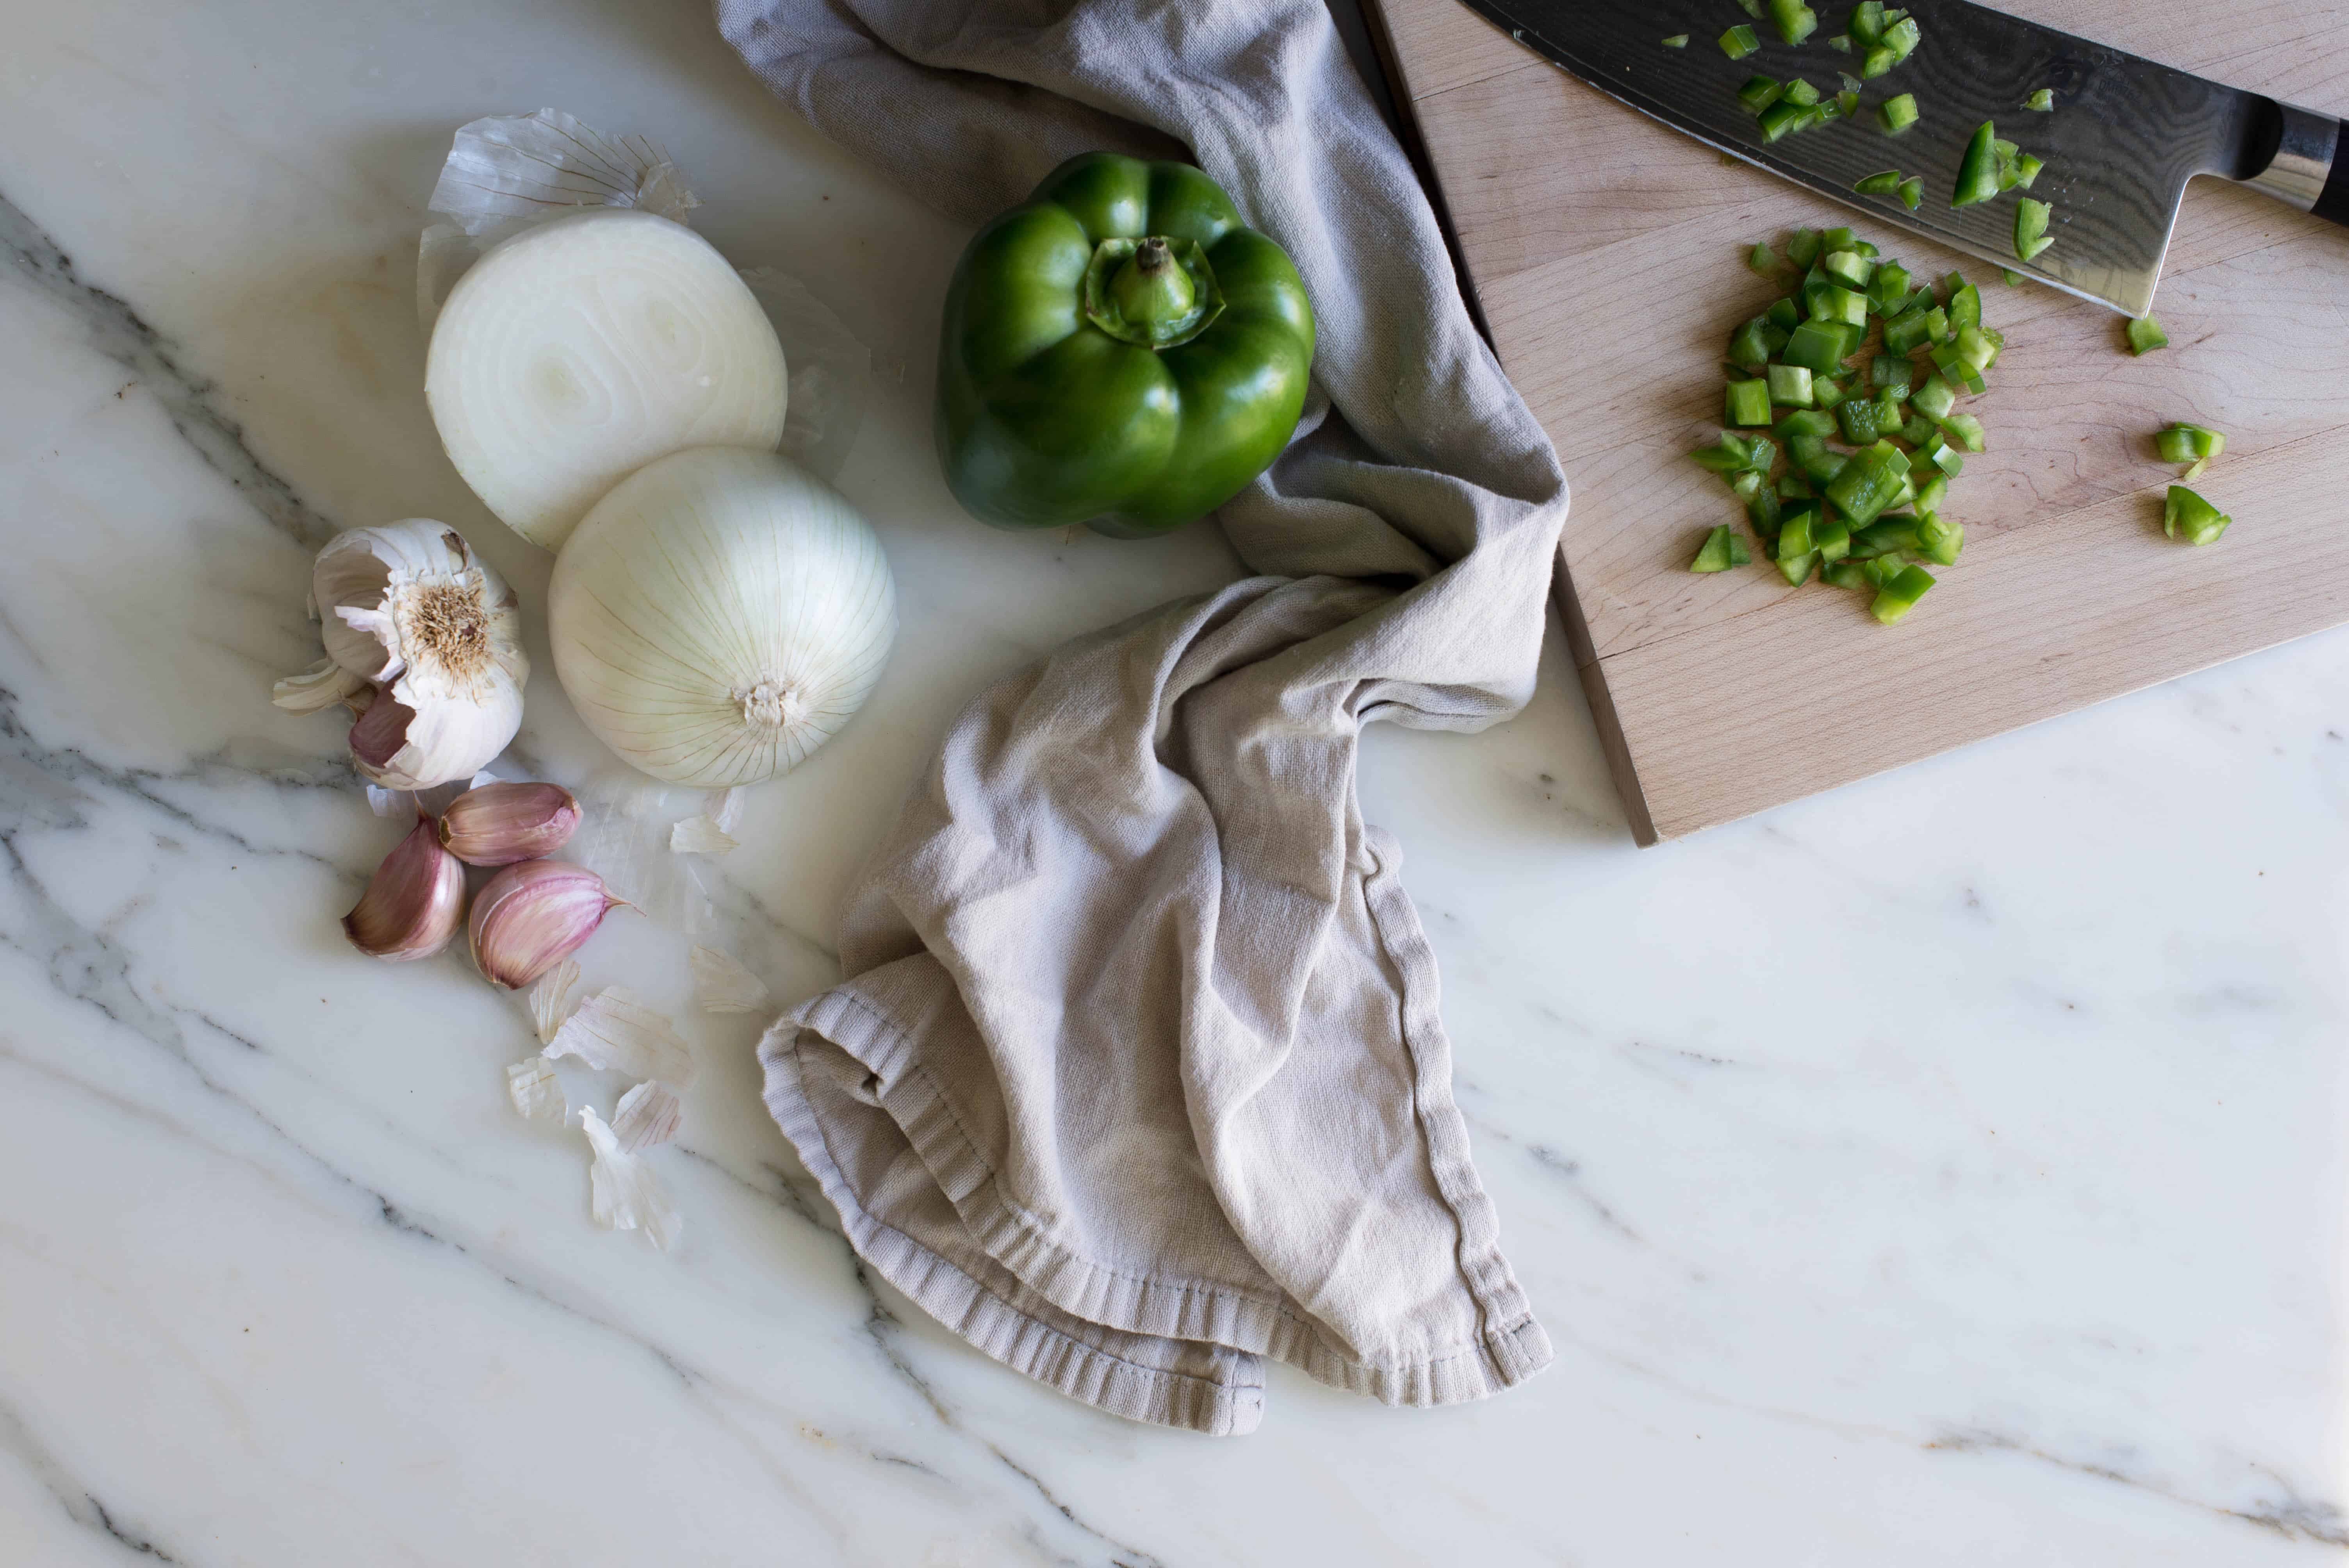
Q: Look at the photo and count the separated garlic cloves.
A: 3